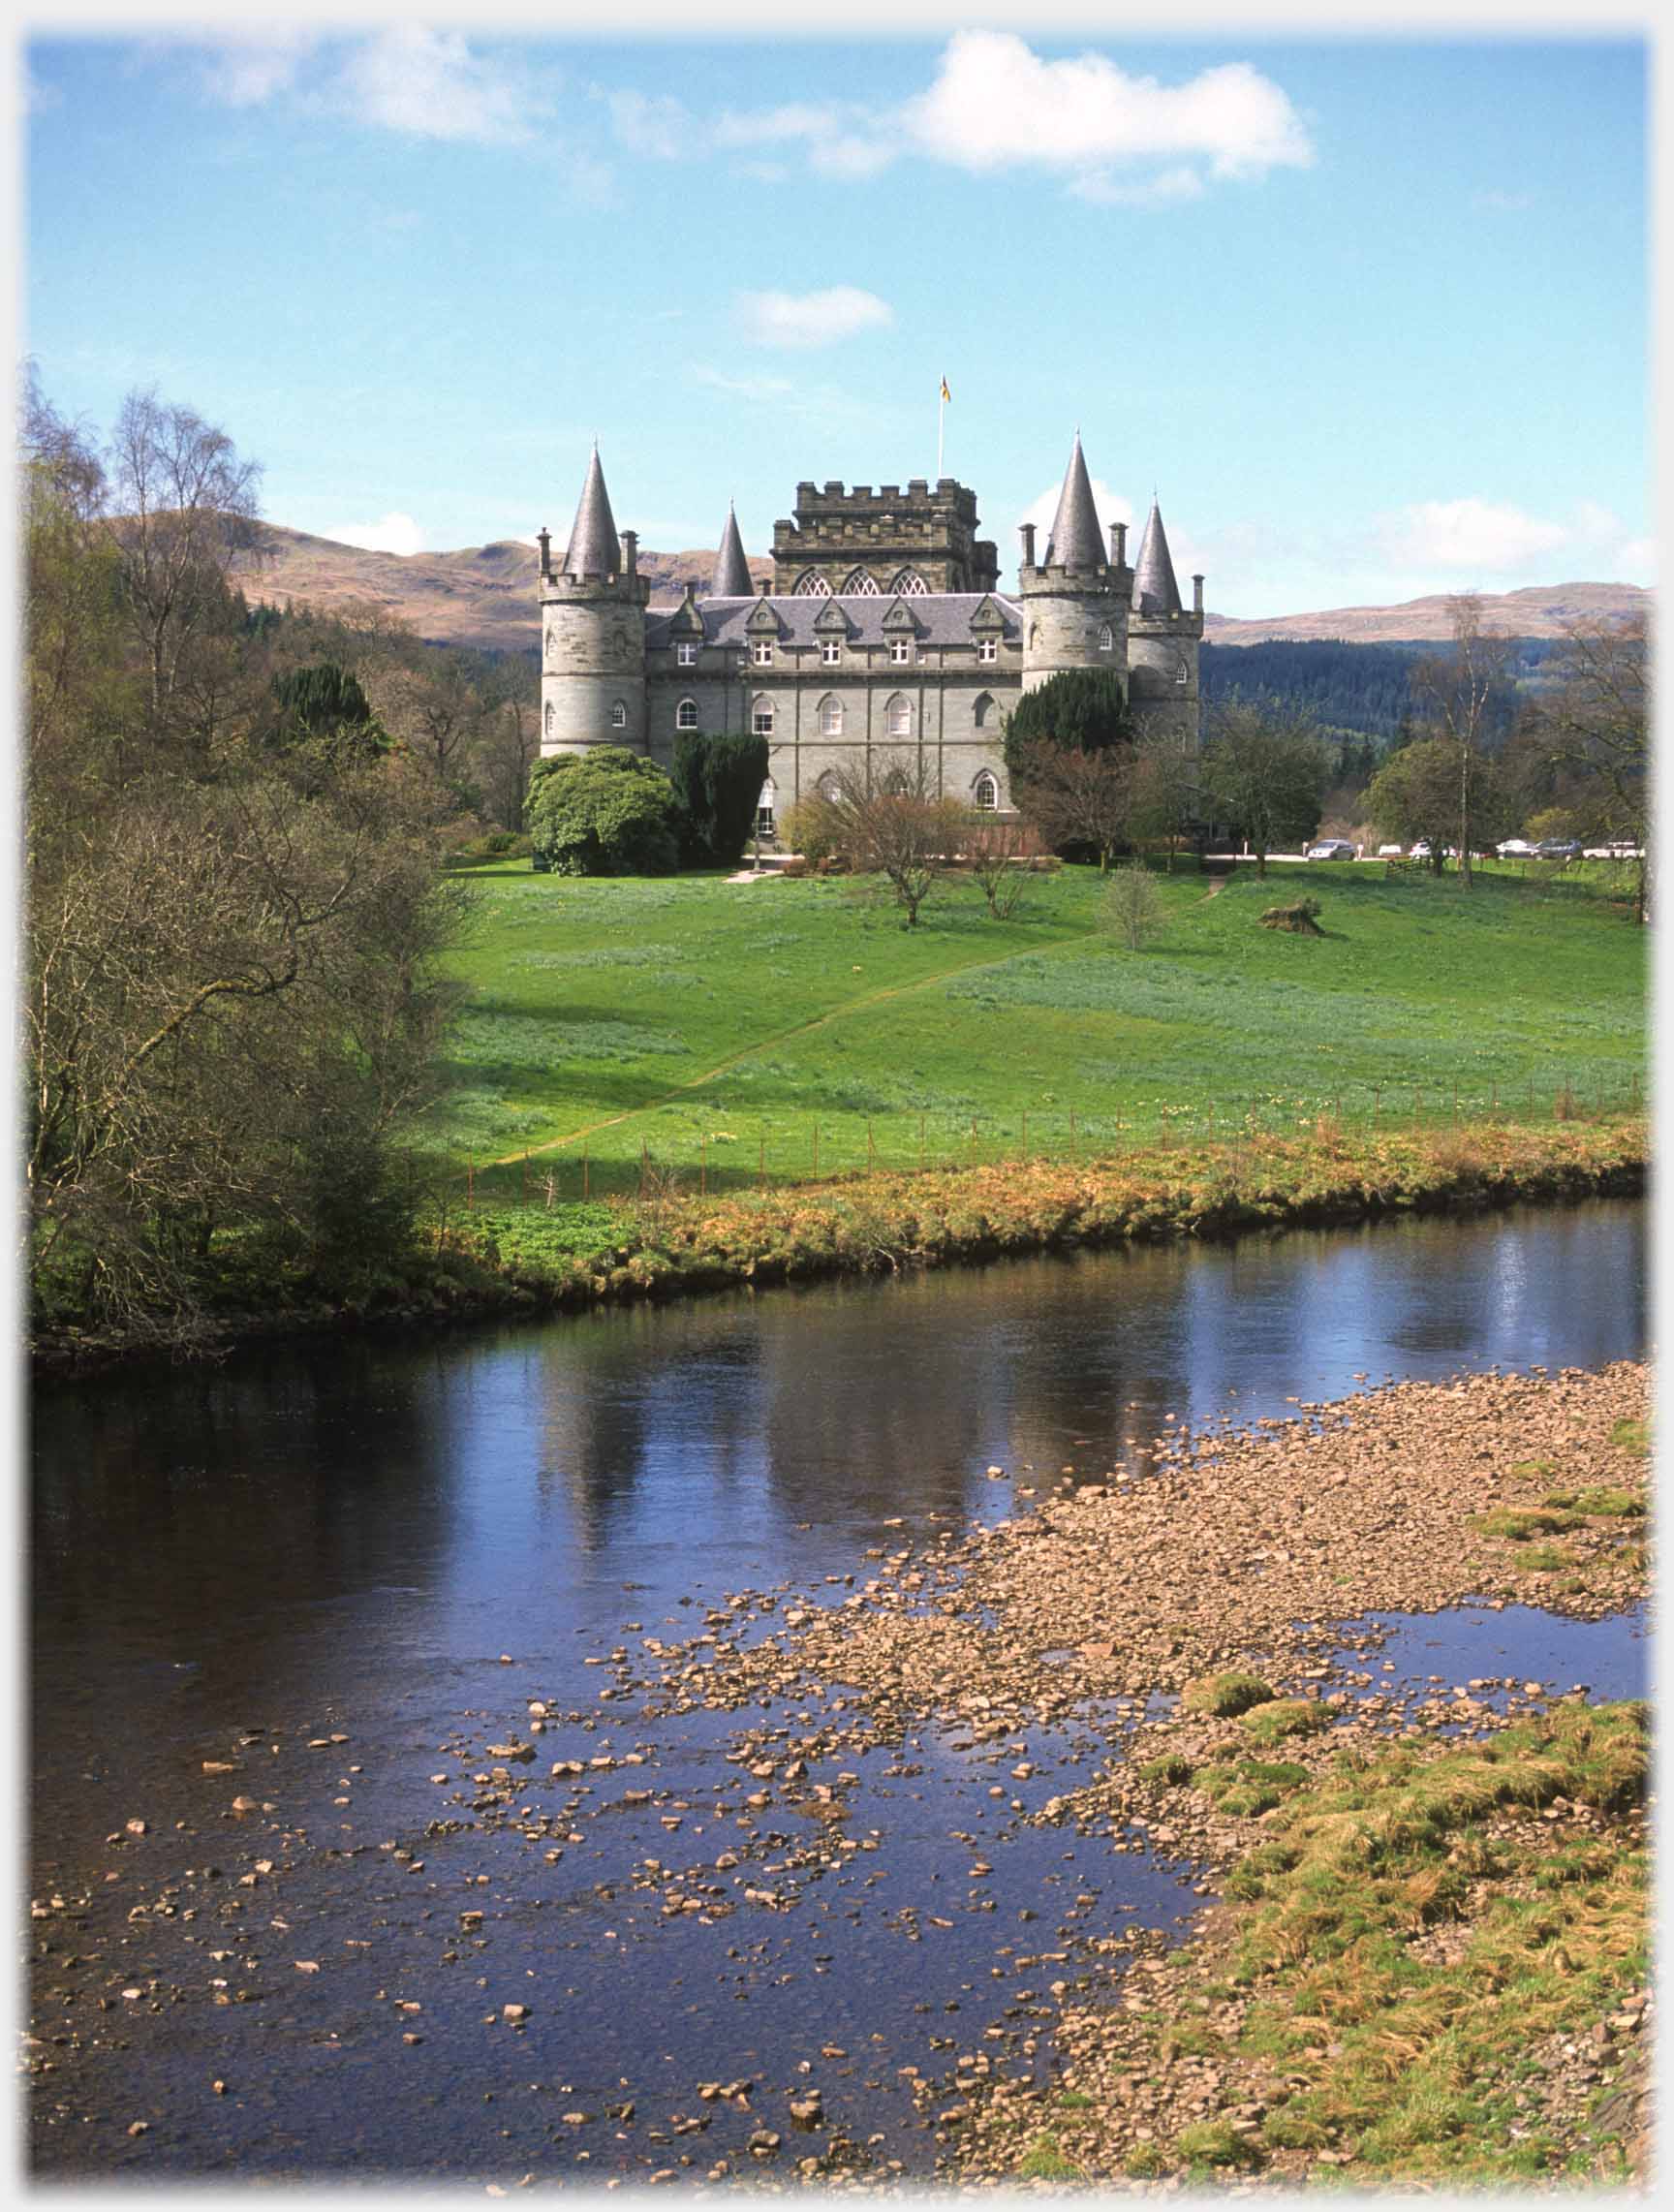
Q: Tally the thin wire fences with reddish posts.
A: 1